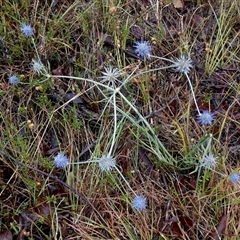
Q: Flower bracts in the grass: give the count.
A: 12